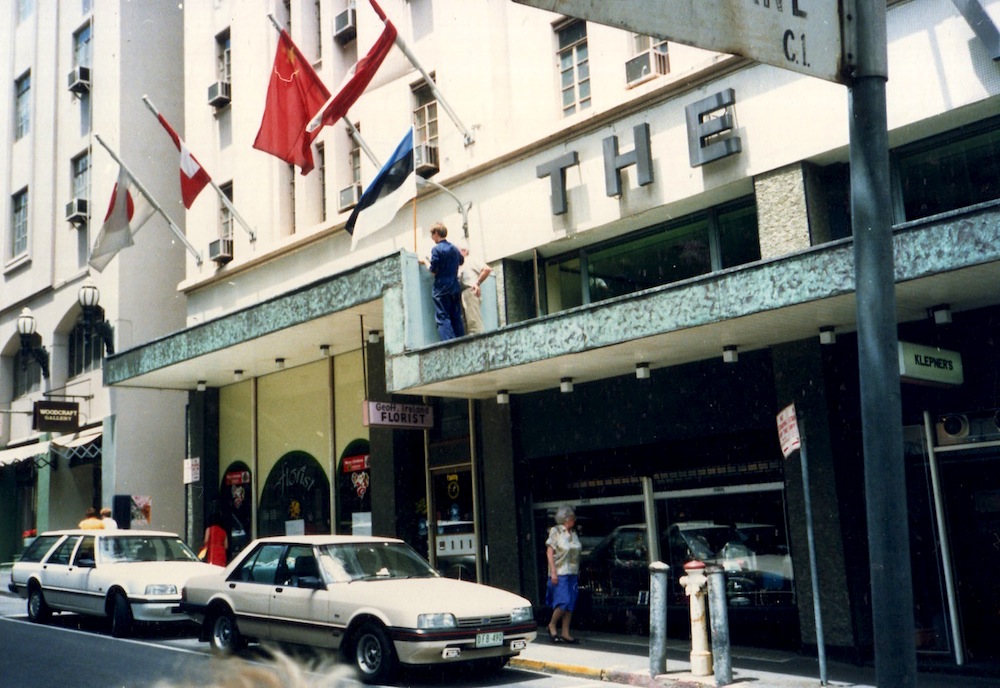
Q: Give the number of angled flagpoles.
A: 4